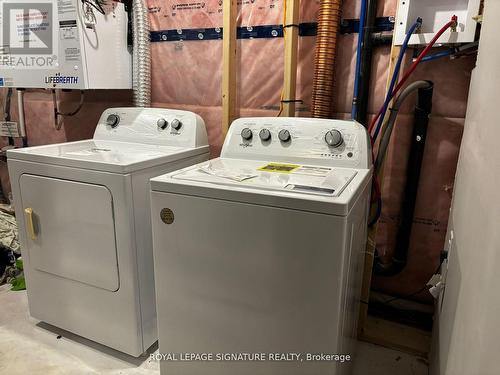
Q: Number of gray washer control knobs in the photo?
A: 4